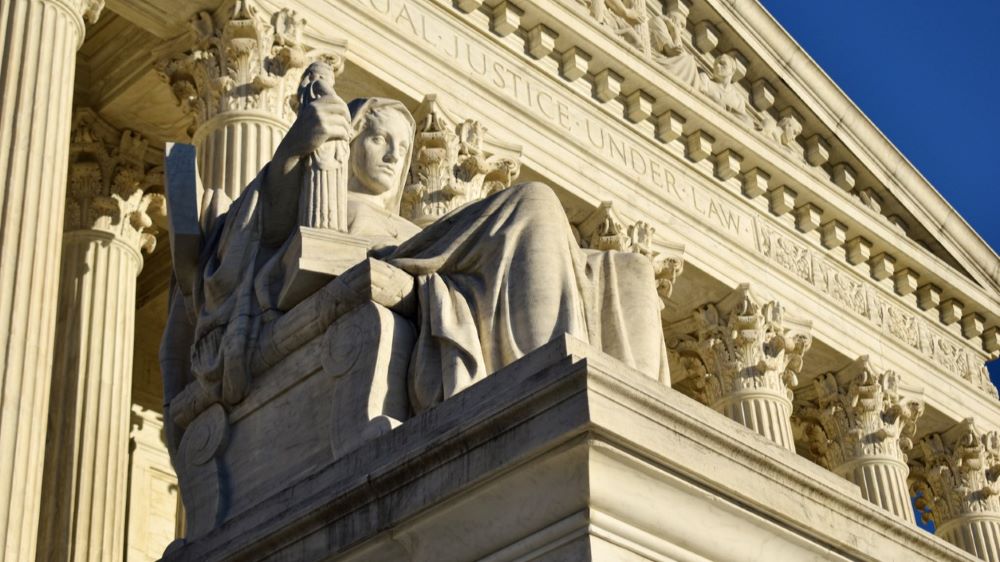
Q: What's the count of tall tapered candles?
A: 0